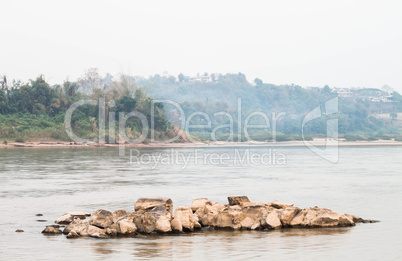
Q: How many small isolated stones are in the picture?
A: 3